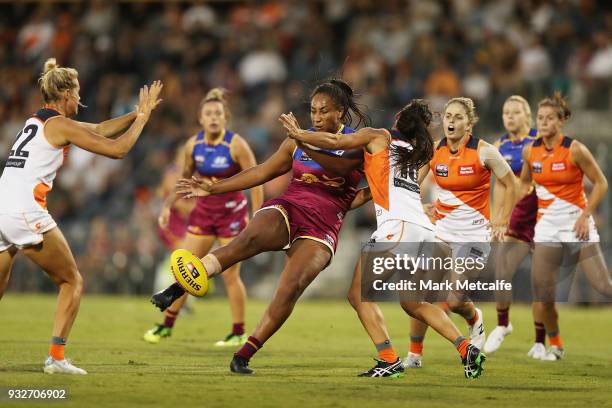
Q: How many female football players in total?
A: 7